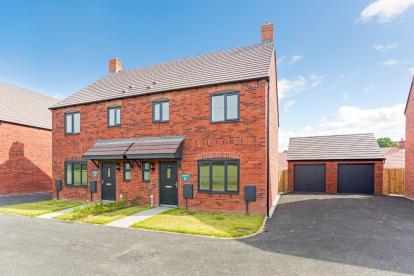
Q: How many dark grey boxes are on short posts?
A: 4